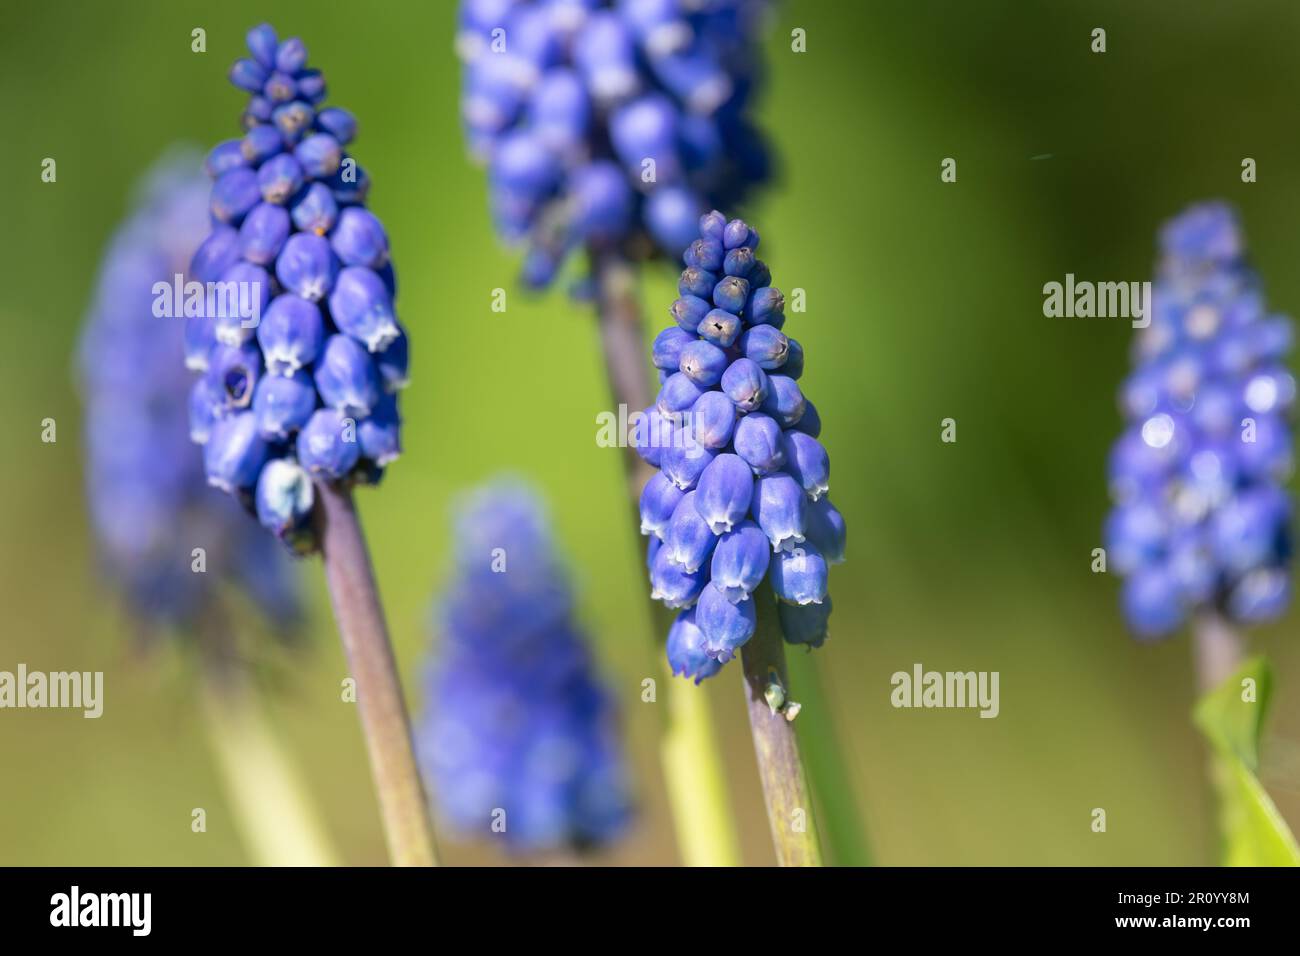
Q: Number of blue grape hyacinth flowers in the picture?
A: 6